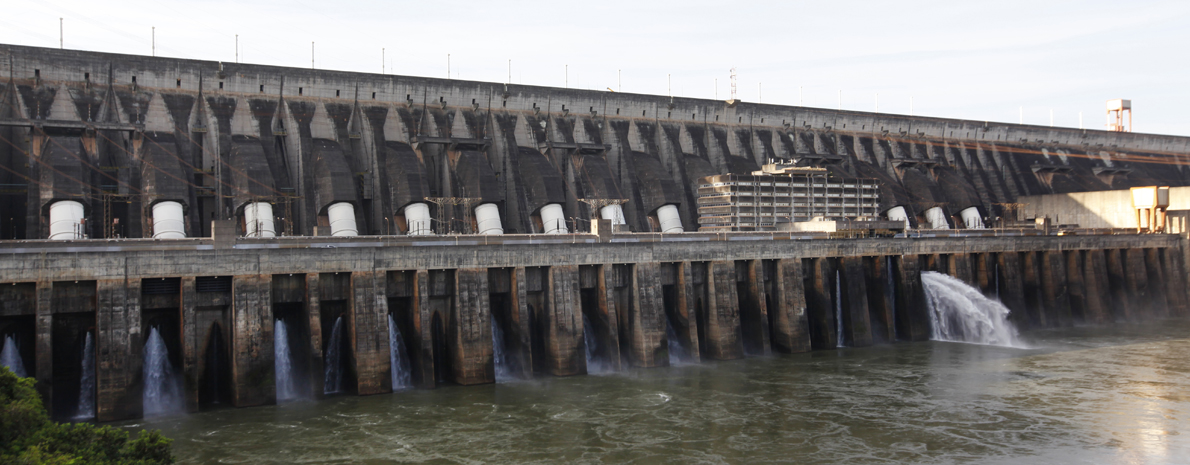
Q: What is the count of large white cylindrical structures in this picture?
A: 12